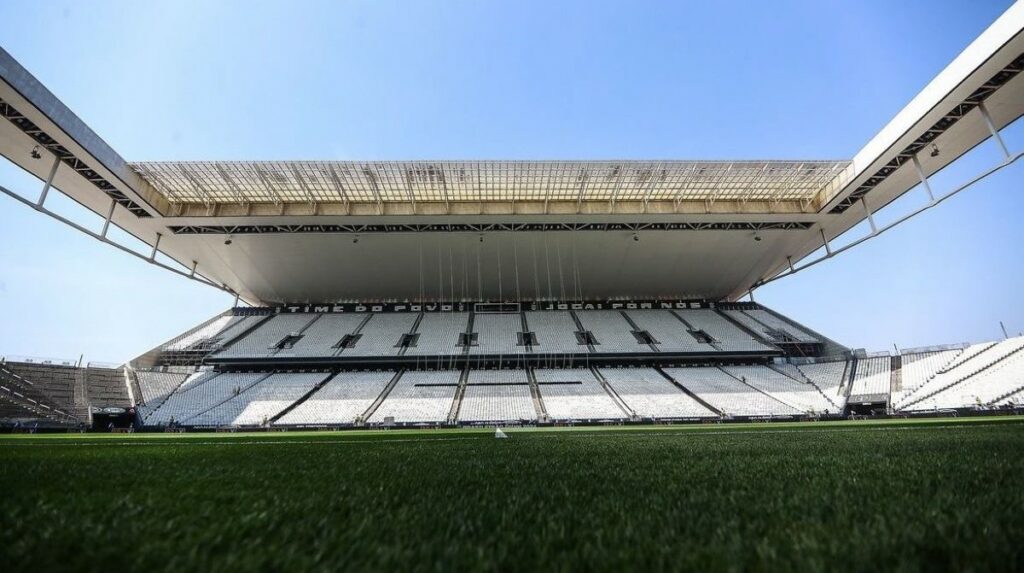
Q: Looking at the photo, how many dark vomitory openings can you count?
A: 8